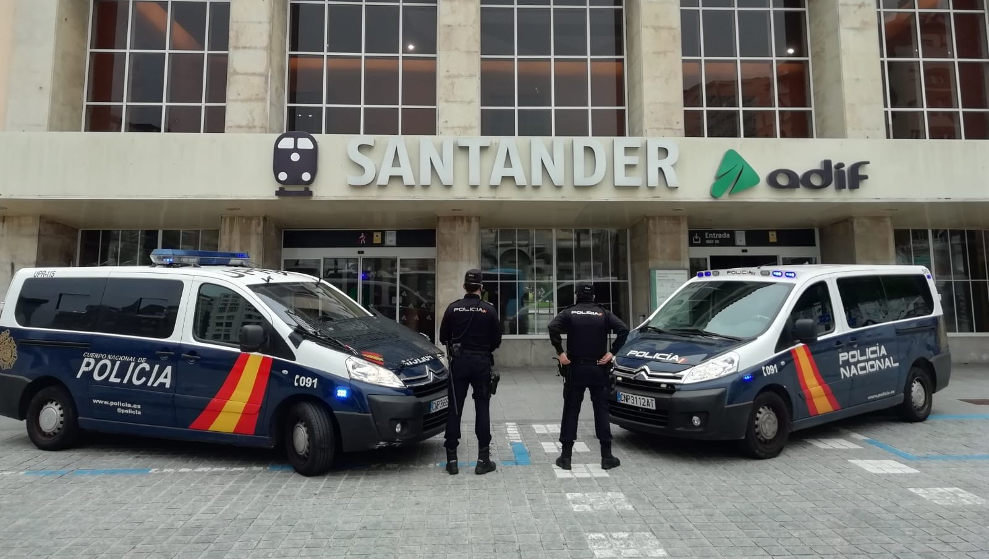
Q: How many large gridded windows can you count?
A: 5